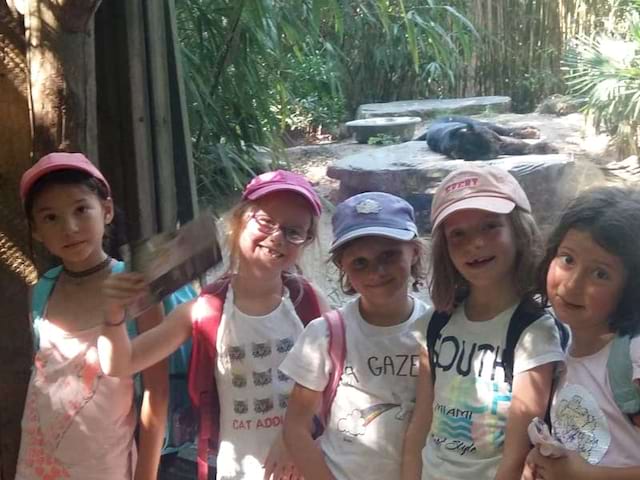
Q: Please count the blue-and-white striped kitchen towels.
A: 0